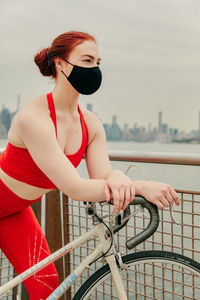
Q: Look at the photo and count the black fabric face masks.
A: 1